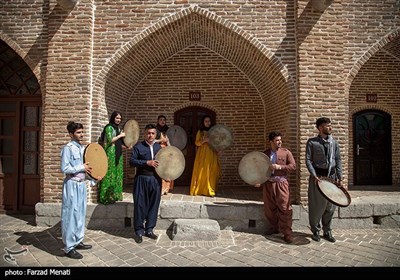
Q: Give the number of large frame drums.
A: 7